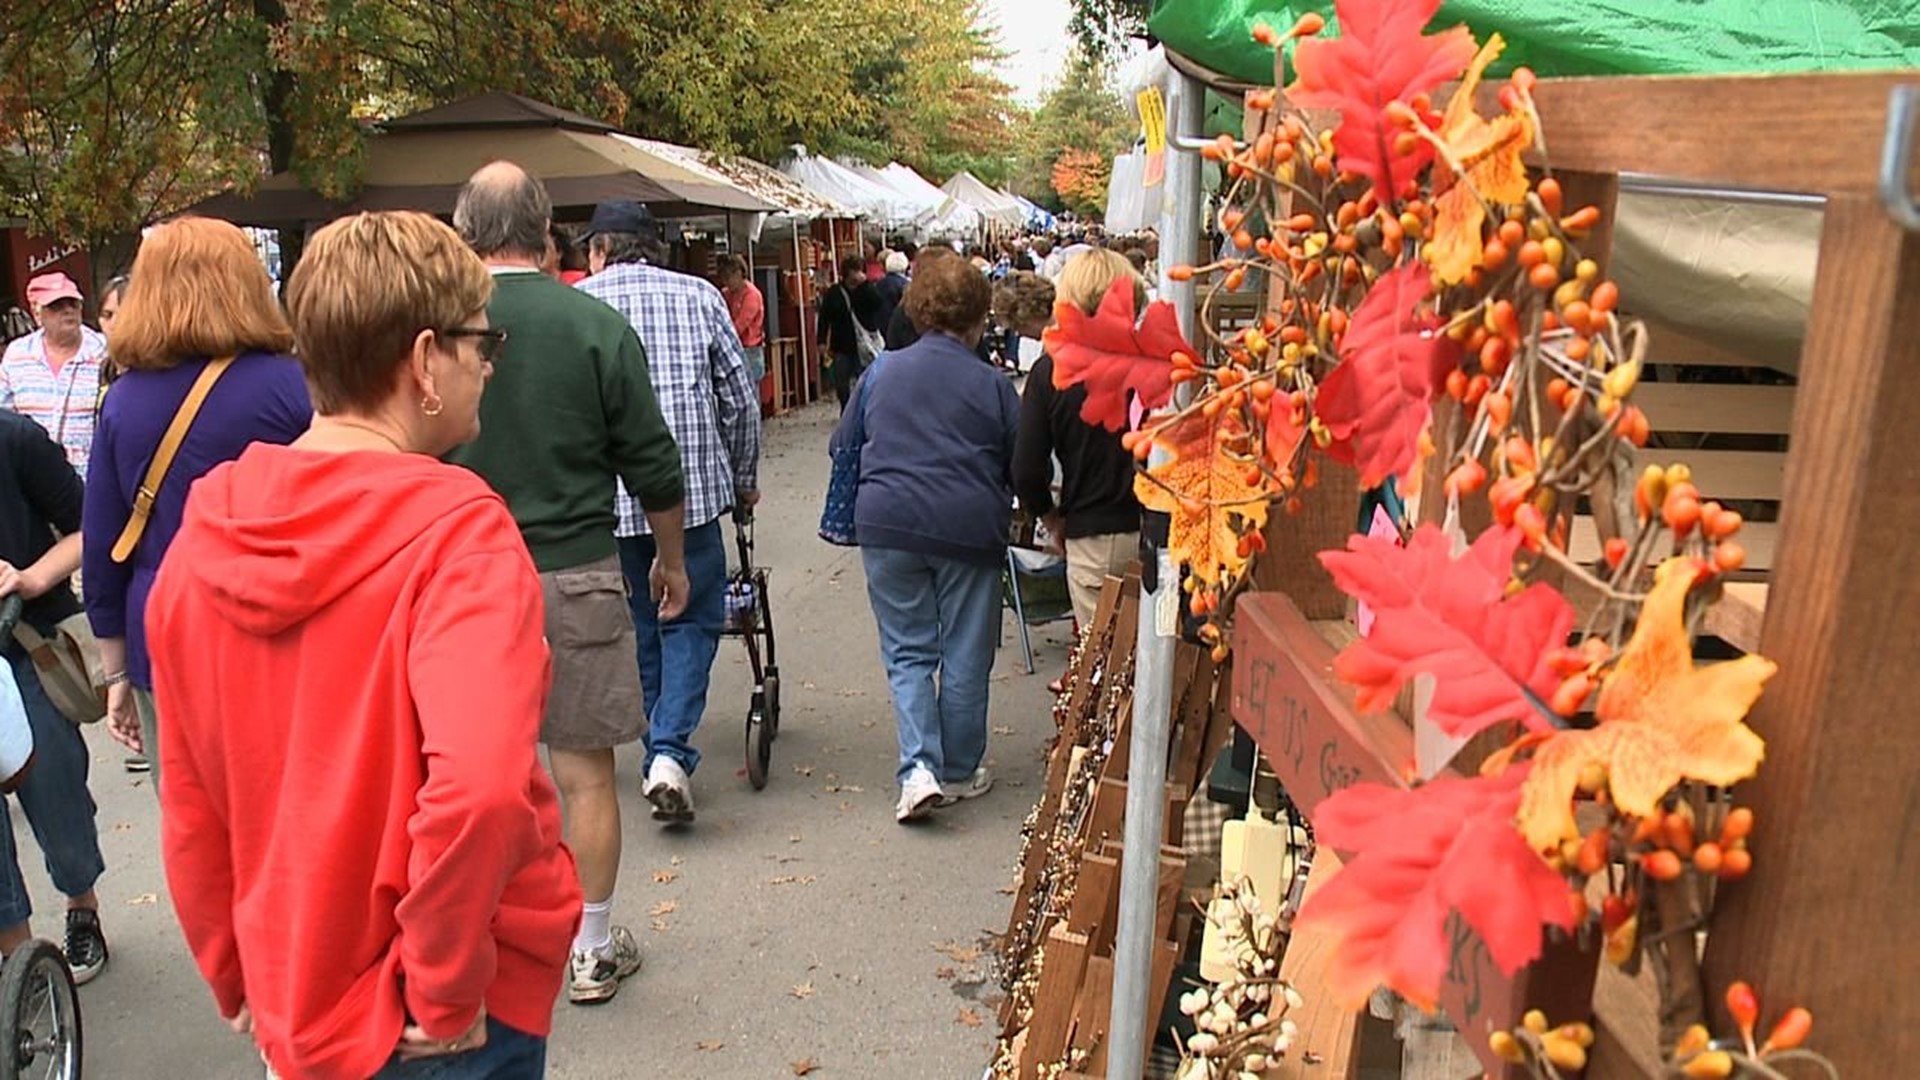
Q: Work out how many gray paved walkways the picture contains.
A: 1